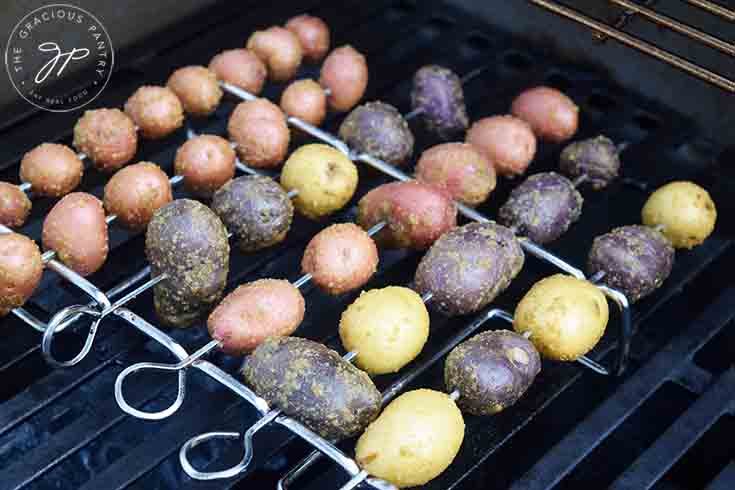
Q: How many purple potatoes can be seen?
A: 10